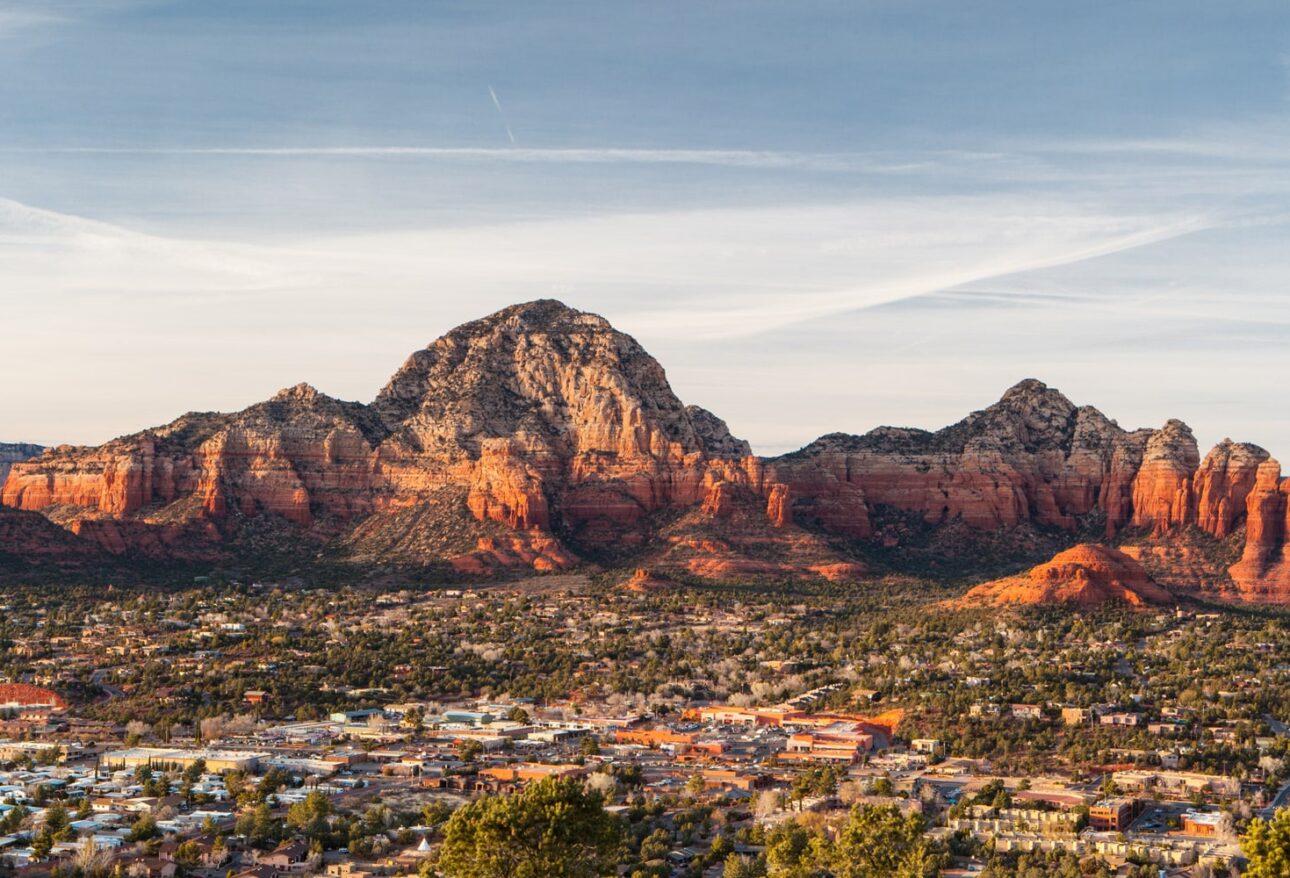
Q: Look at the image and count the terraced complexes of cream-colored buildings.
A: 1